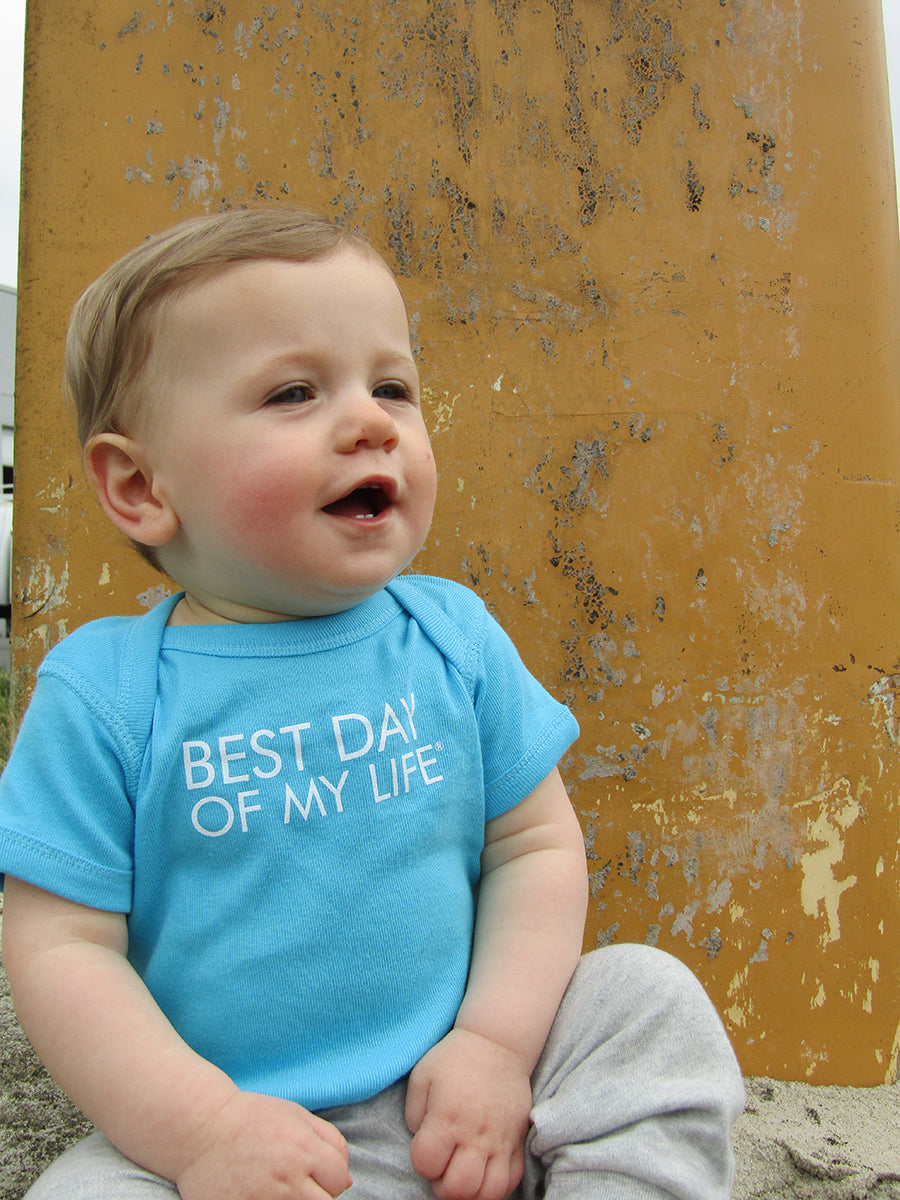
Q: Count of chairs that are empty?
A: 0